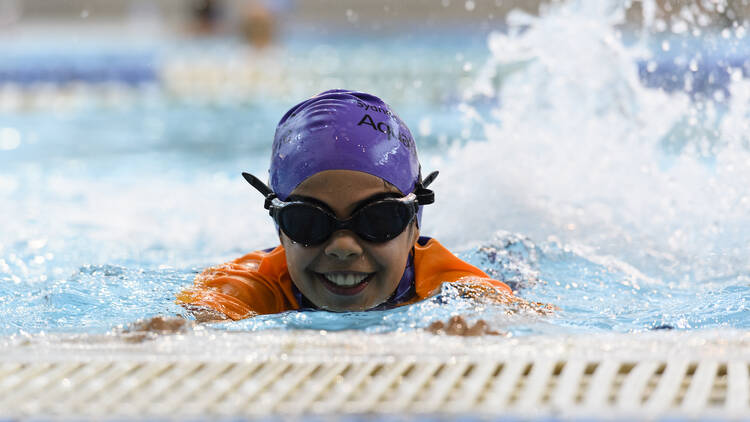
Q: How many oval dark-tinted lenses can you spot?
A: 2